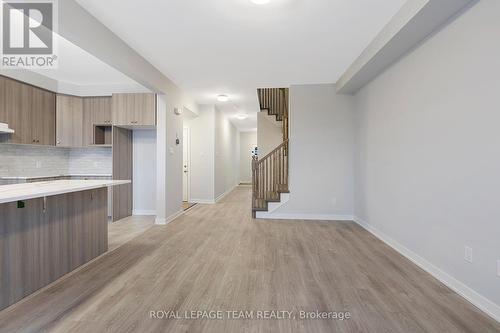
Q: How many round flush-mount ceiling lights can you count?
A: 3